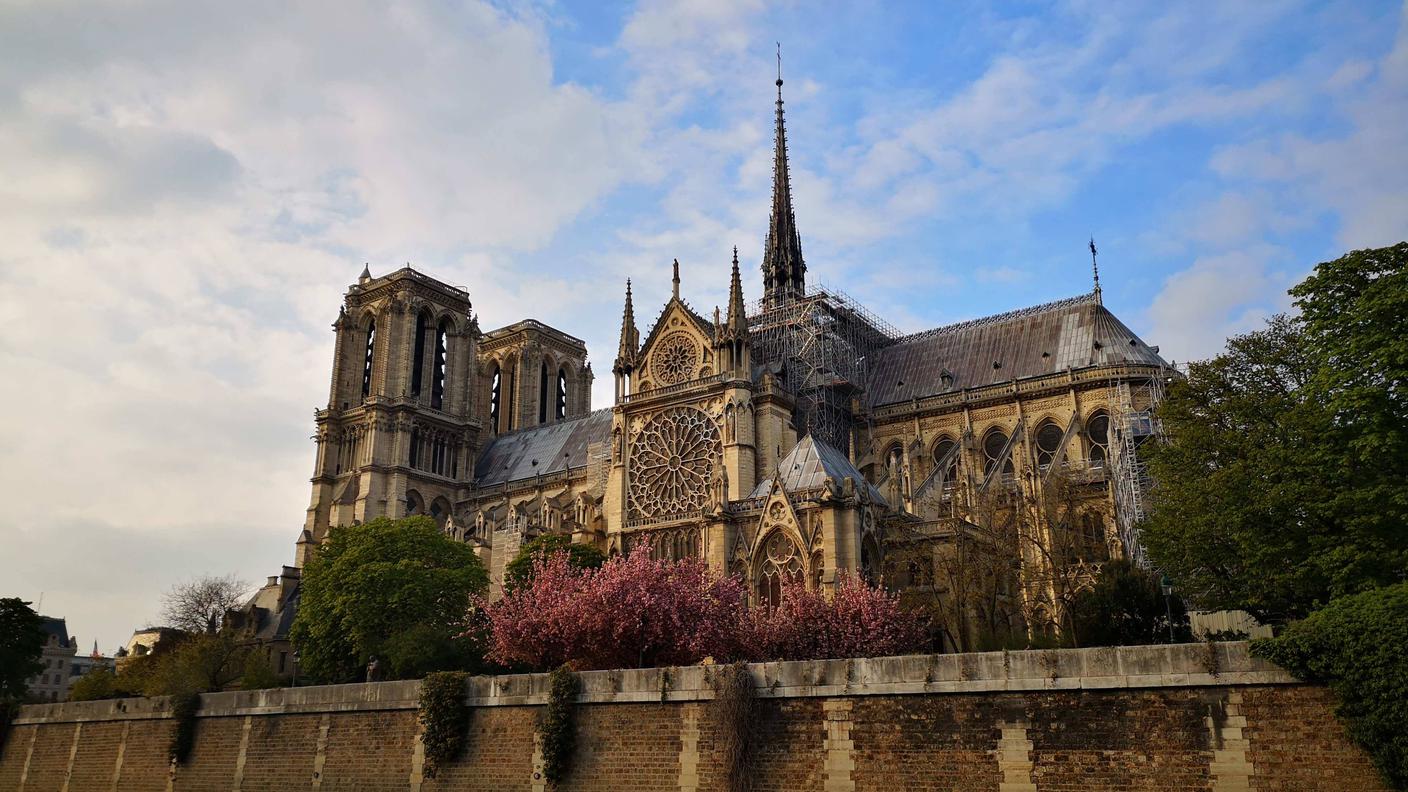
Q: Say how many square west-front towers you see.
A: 2